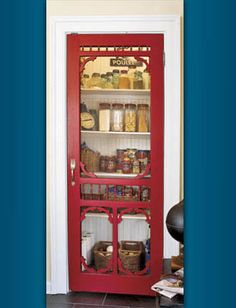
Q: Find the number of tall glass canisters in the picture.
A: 4